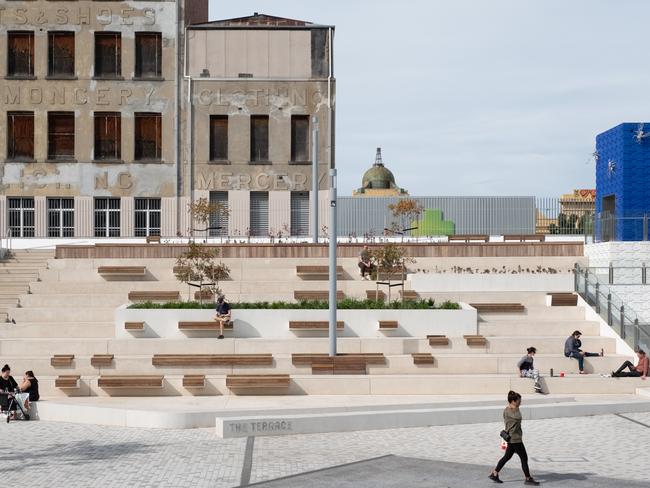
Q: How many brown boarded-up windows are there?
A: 11